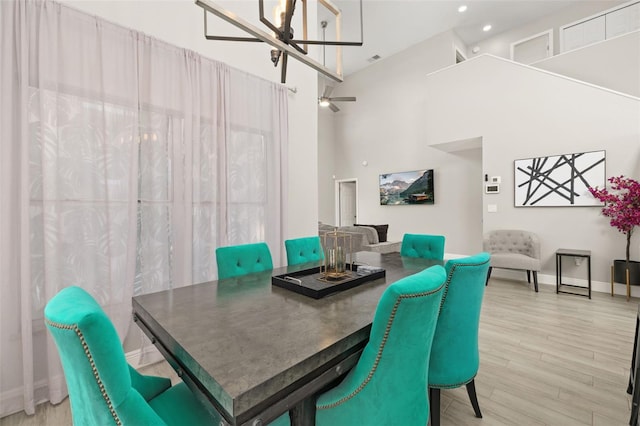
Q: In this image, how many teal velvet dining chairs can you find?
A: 6